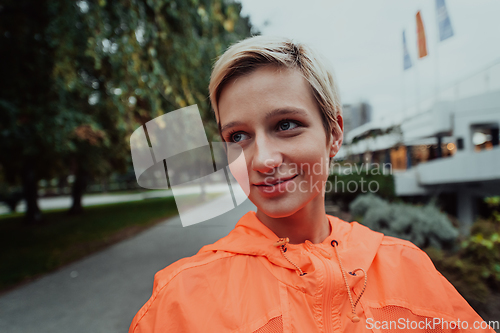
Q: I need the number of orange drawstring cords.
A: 2